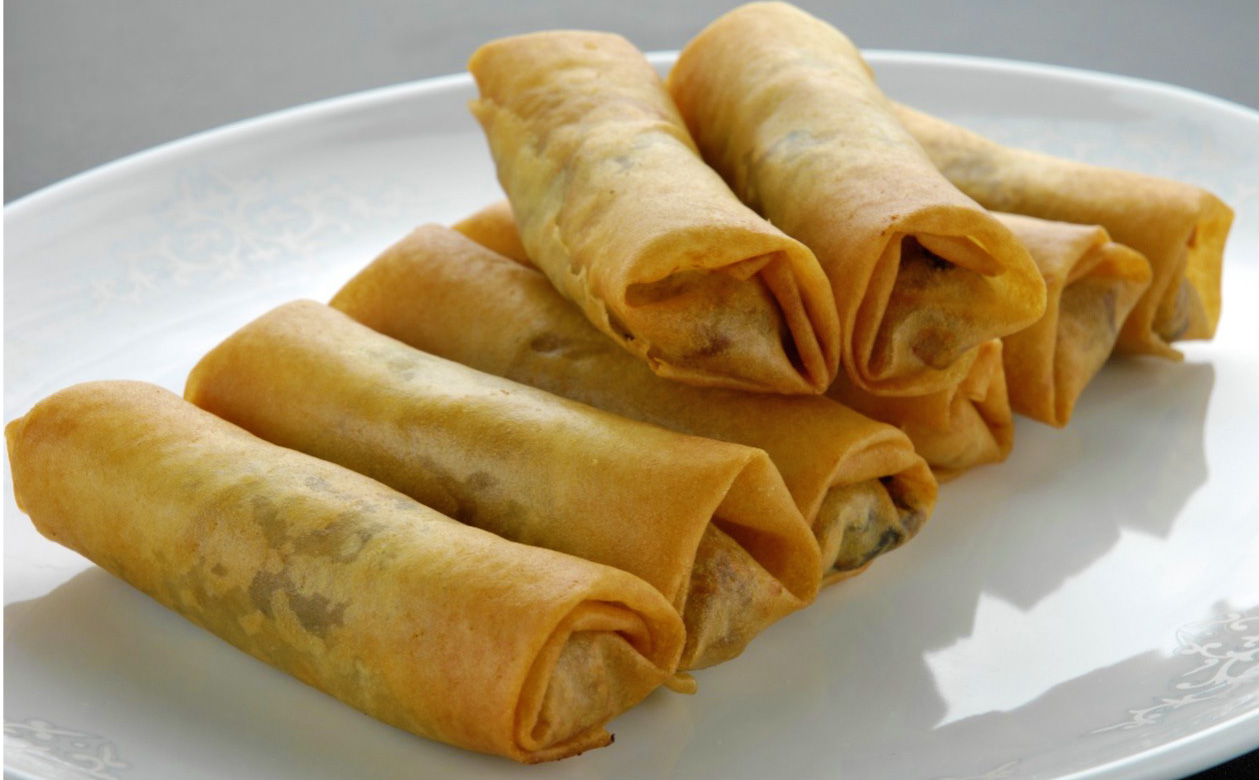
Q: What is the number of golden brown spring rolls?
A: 8